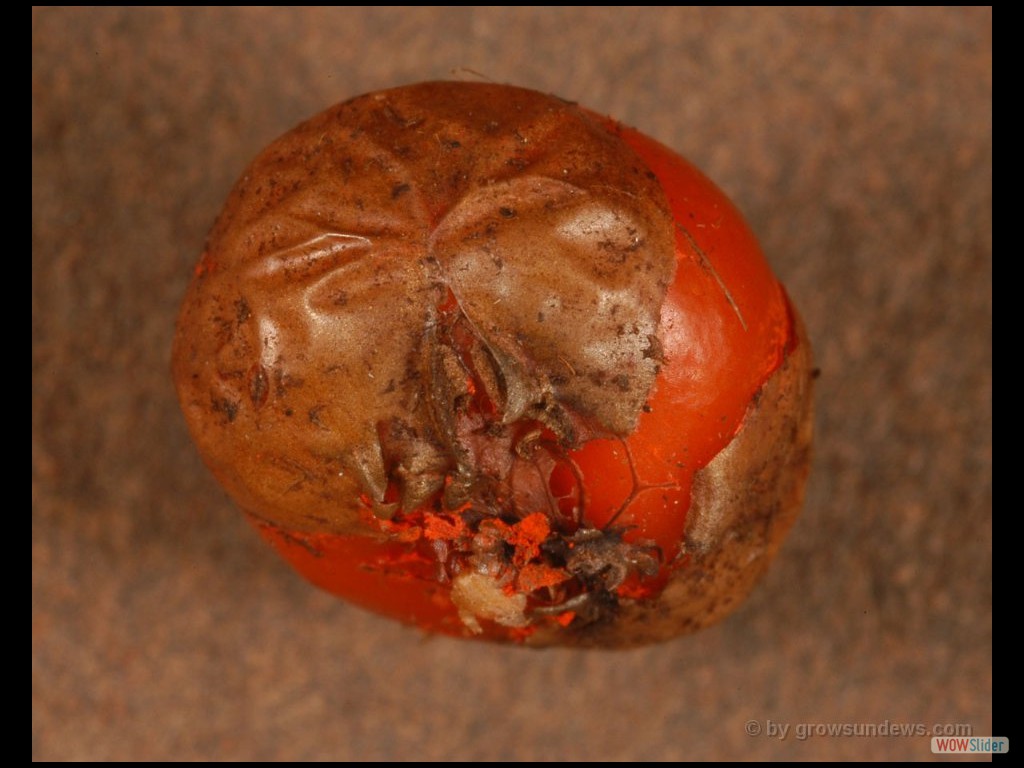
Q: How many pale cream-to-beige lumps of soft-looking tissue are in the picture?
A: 1